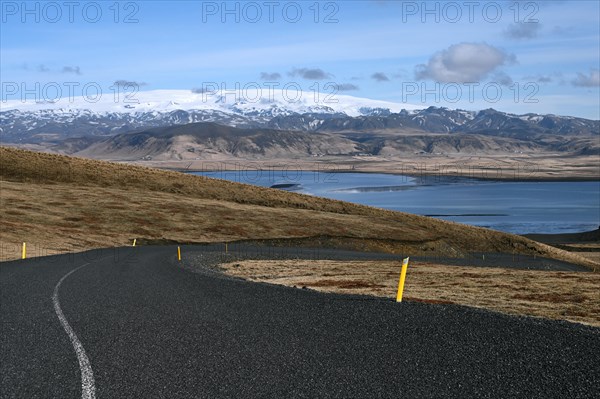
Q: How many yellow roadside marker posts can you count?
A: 5